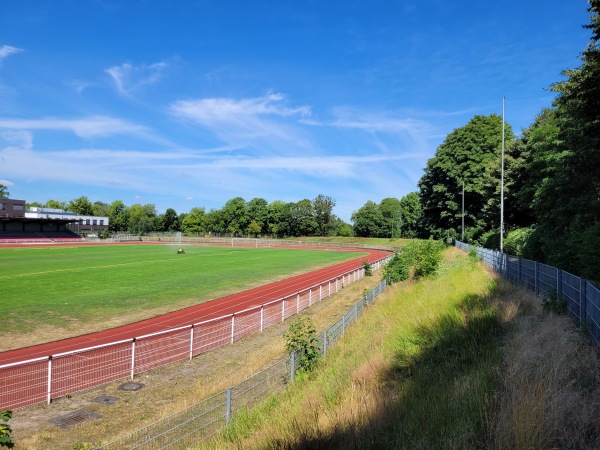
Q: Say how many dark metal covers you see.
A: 3